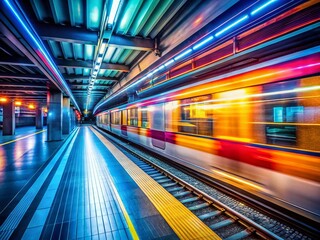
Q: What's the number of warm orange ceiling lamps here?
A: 4